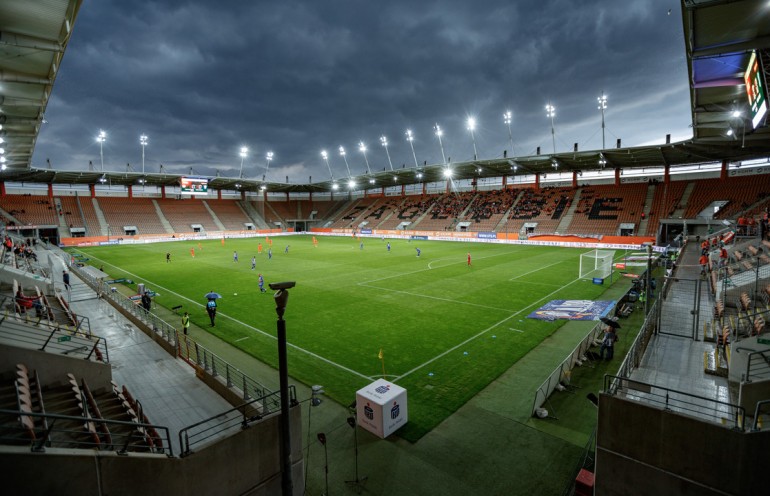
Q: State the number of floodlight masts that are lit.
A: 14